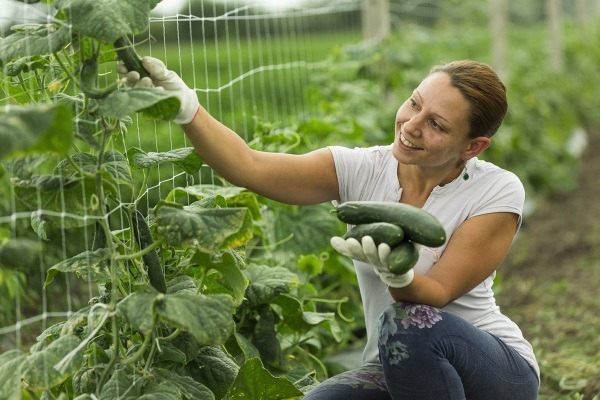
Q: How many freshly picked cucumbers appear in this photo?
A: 3